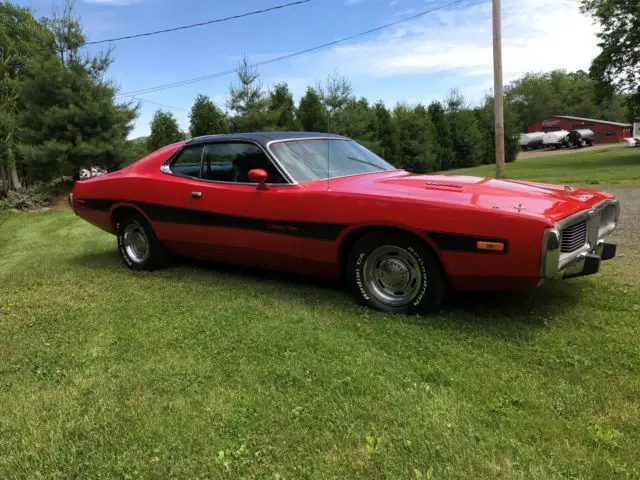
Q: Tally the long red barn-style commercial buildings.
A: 1